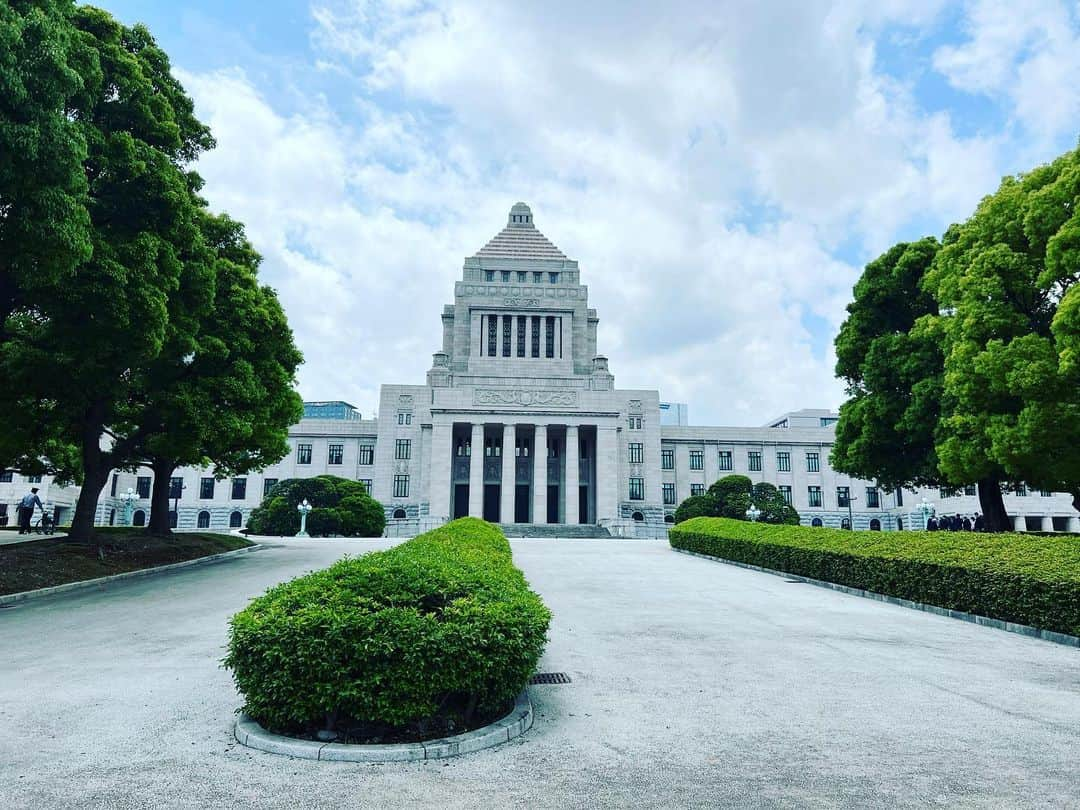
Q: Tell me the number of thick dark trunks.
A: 3